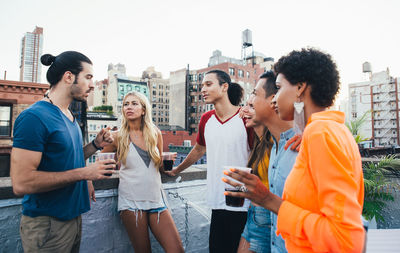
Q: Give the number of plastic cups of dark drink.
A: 3